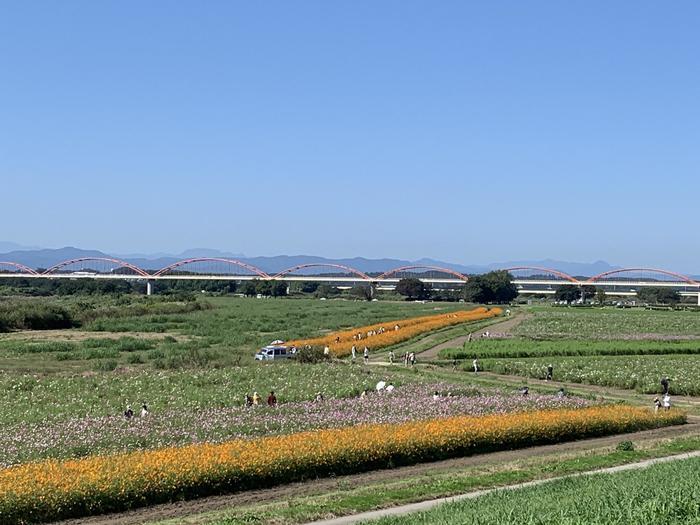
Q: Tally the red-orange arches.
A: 7